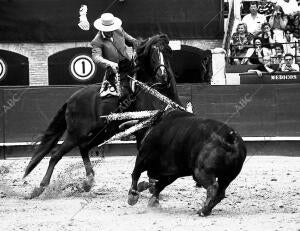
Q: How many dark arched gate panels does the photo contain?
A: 3